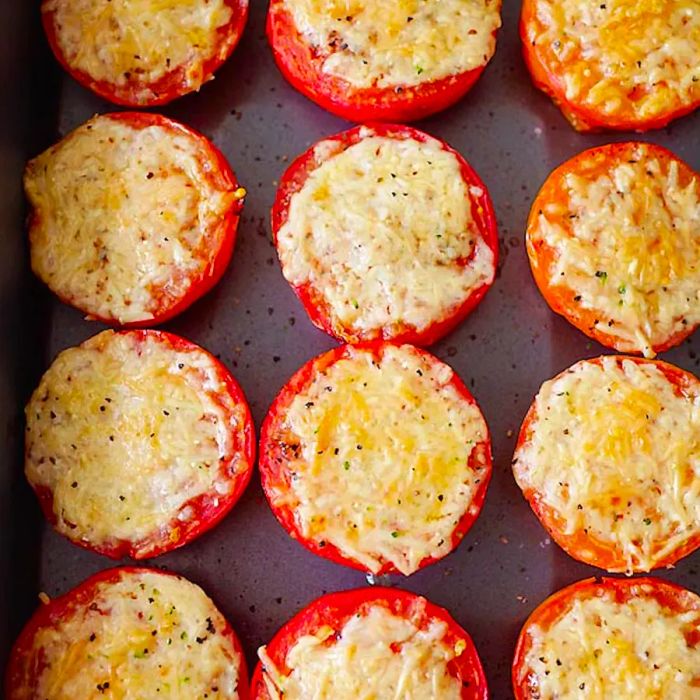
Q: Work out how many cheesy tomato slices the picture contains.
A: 12